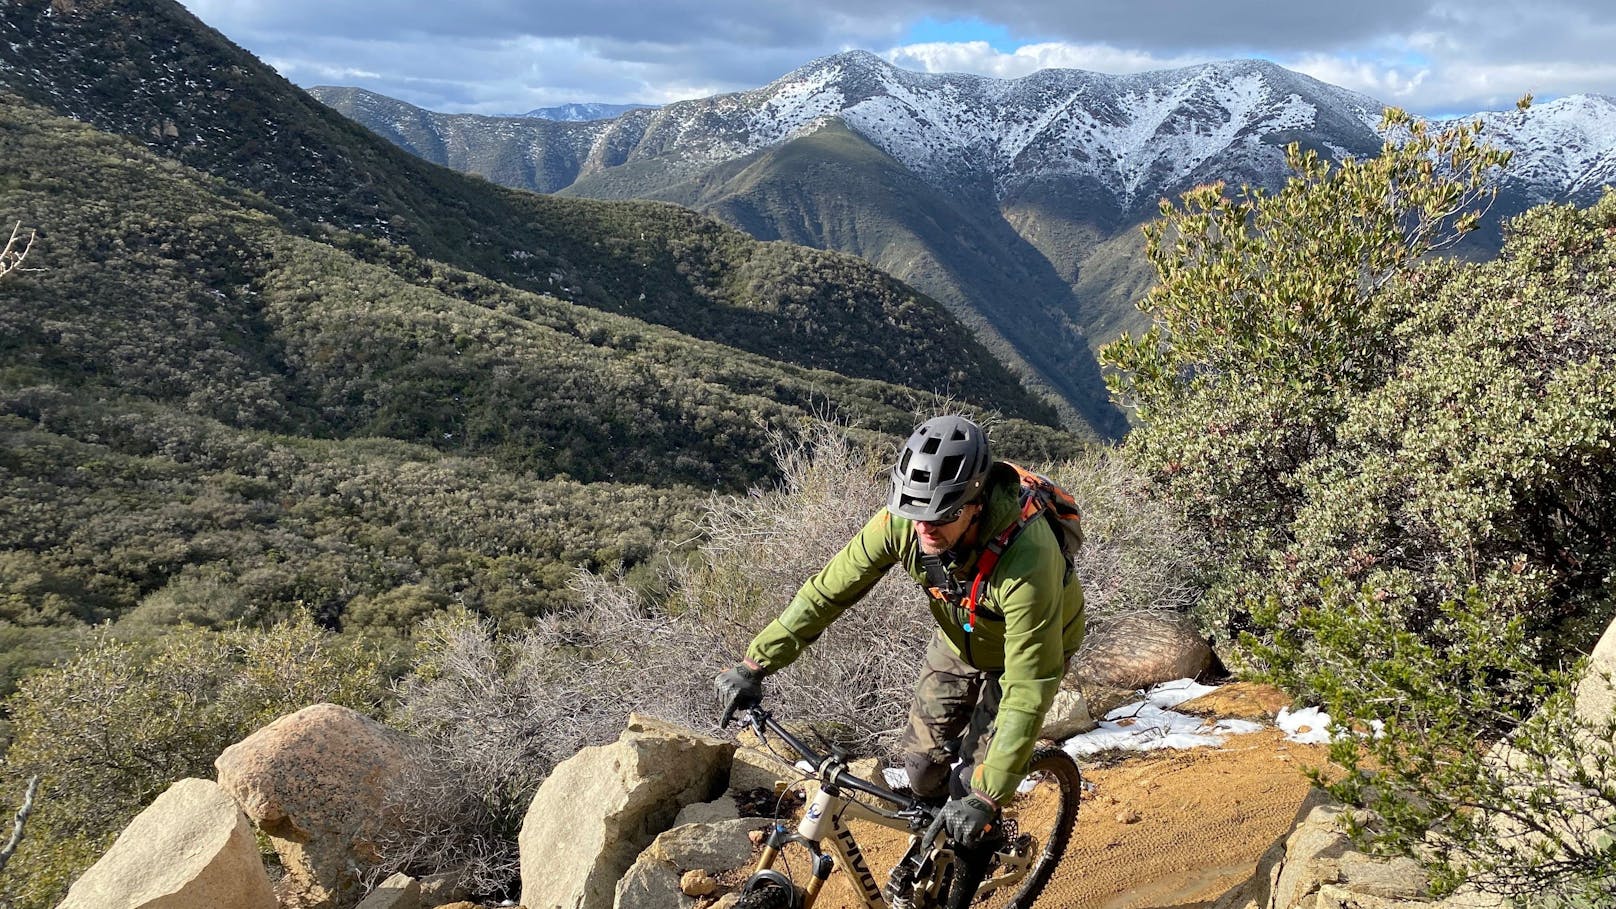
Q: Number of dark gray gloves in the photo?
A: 2